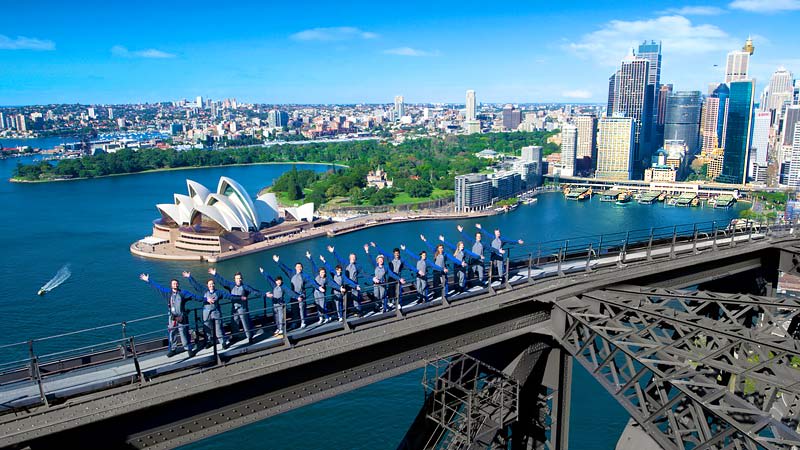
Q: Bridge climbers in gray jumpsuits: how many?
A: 15